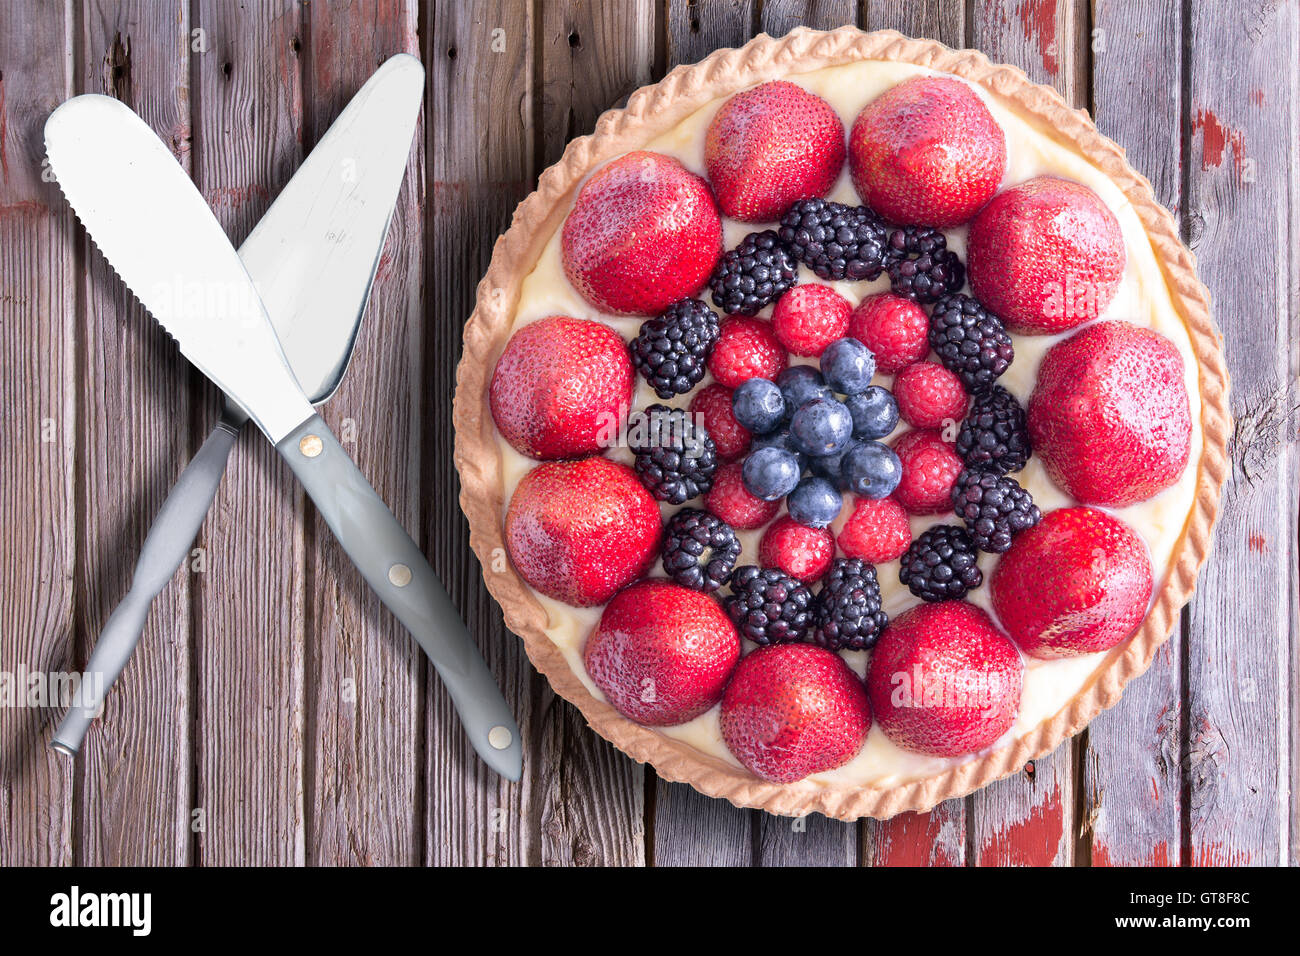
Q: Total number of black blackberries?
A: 12